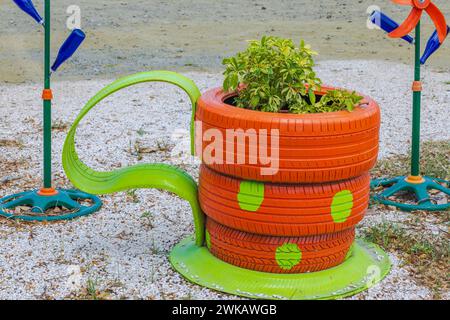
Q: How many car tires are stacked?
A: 3